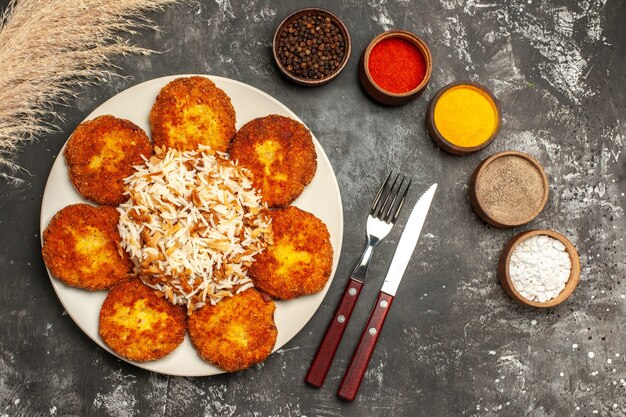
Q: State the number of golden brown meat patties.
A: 7